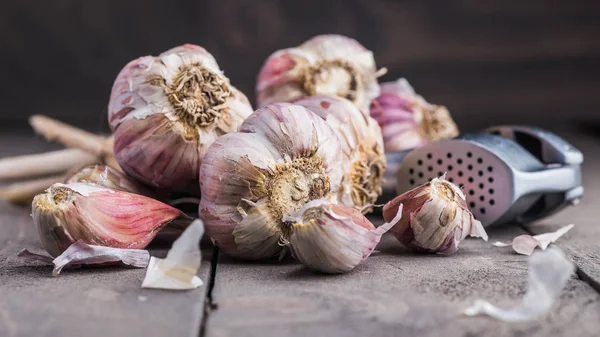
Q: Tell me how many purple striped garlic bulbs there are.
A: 5